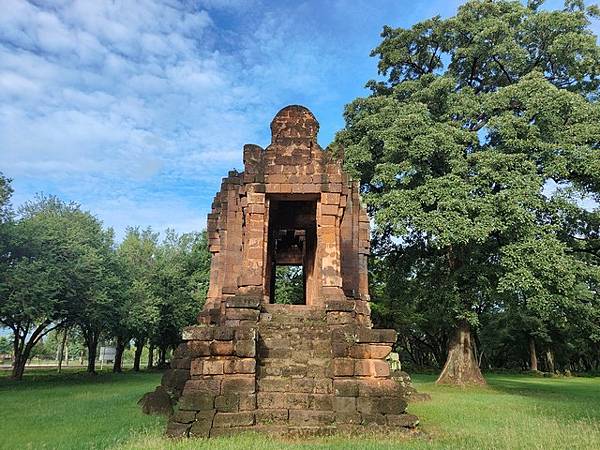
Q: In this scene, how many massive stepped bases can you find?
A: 1